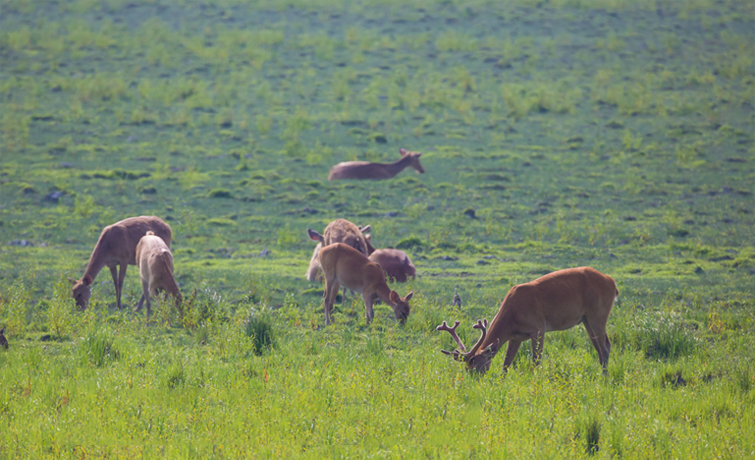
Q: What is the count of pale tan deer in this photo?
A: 1